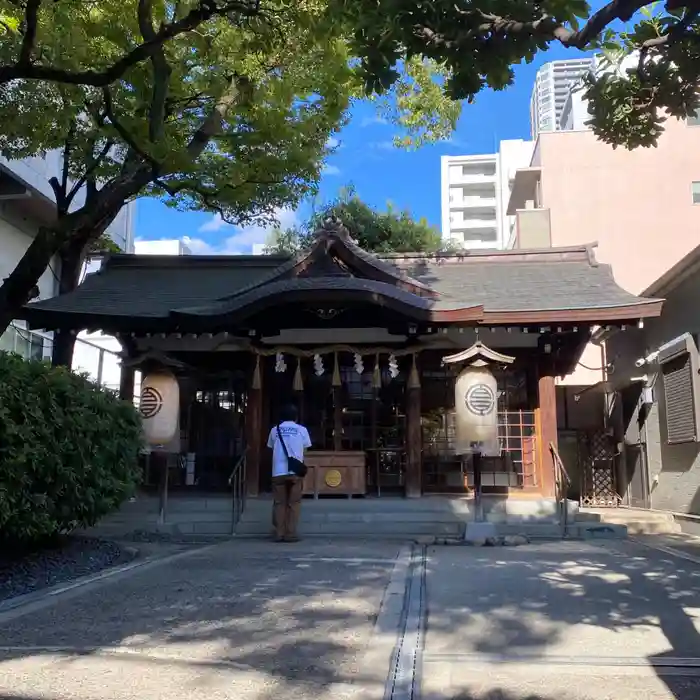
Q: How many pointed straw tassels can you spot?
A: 5